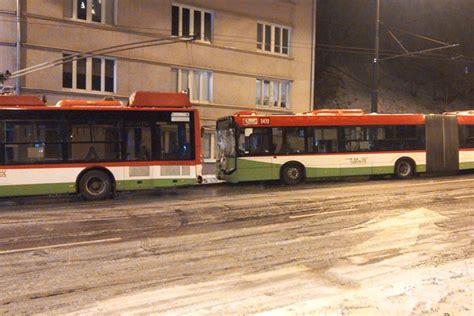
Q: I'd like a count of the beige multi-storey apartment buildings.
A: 1